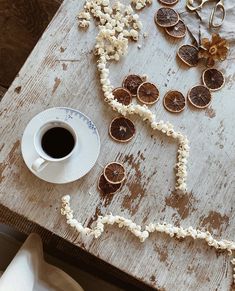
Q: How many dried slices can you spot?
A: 13